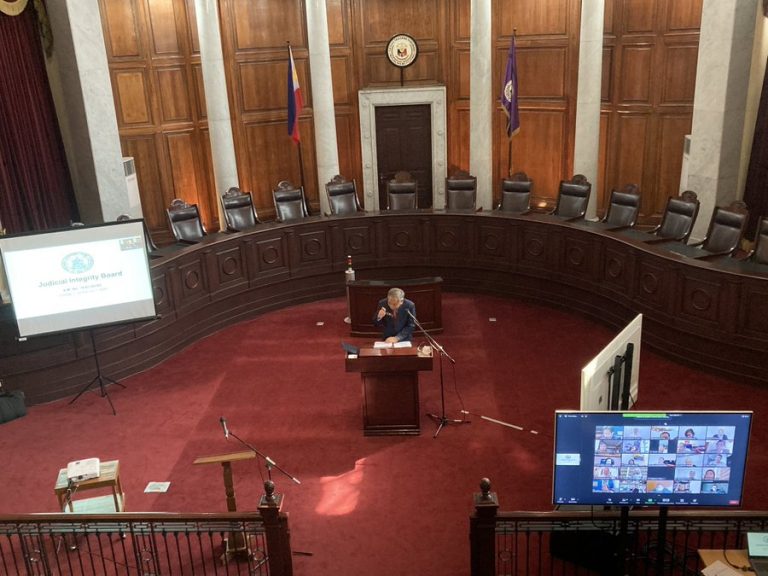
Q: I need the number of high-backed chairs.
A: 13